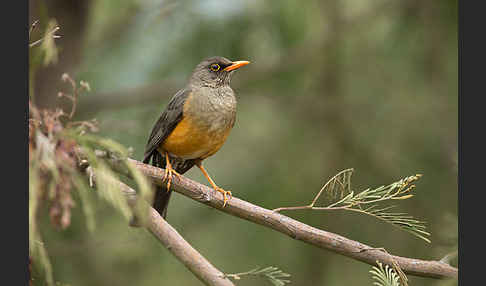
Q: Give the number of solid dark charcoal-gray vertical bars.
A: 2